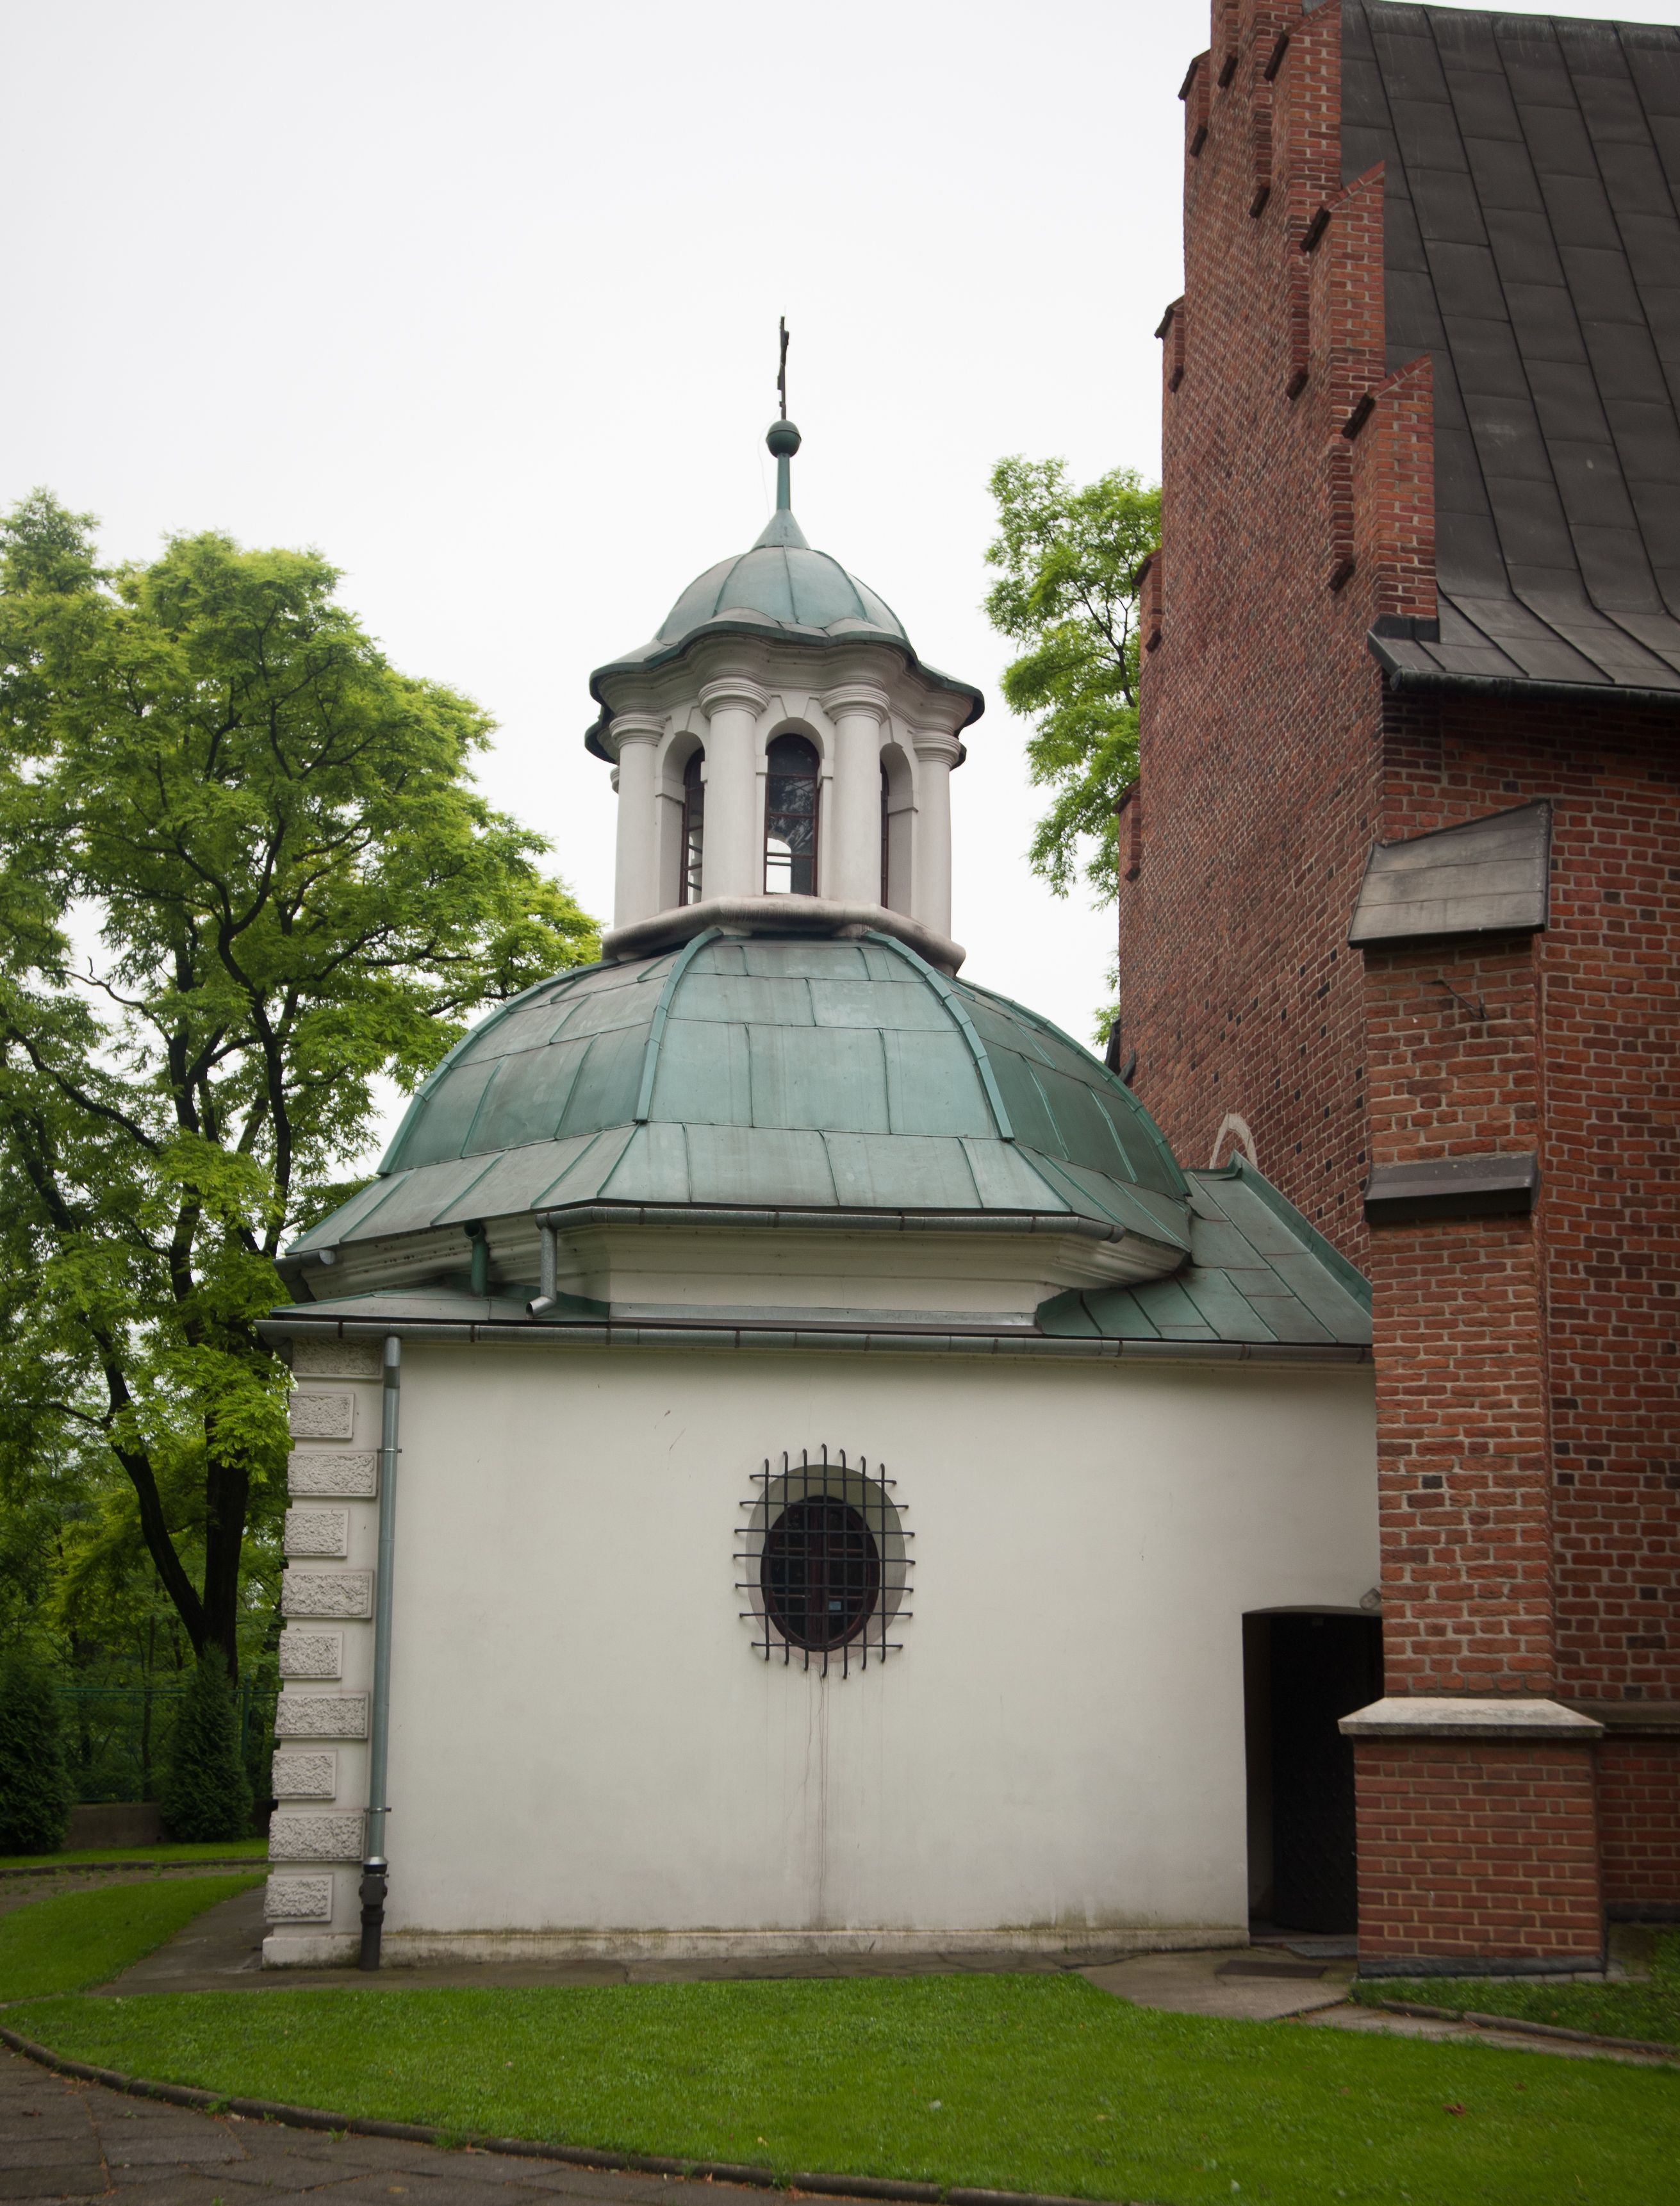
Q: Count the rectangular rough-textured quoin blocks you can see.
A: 10